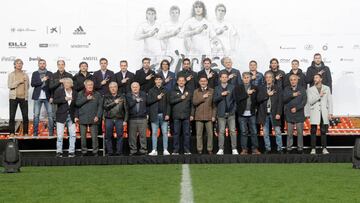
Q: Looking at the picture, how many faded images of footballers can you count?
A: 4